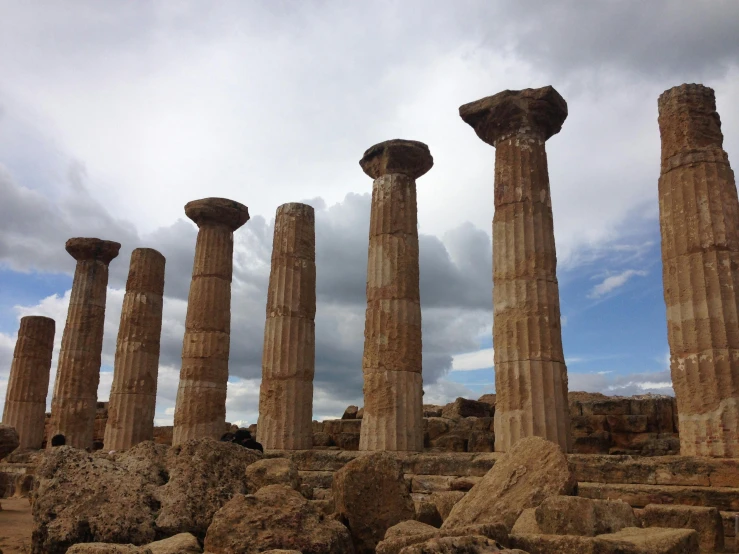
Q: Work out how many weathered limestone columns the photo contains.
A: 8